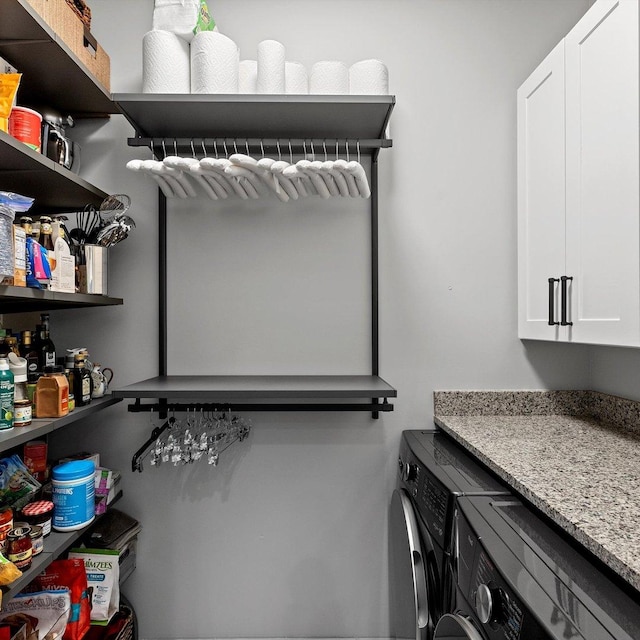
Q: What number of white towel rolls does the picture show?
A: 7